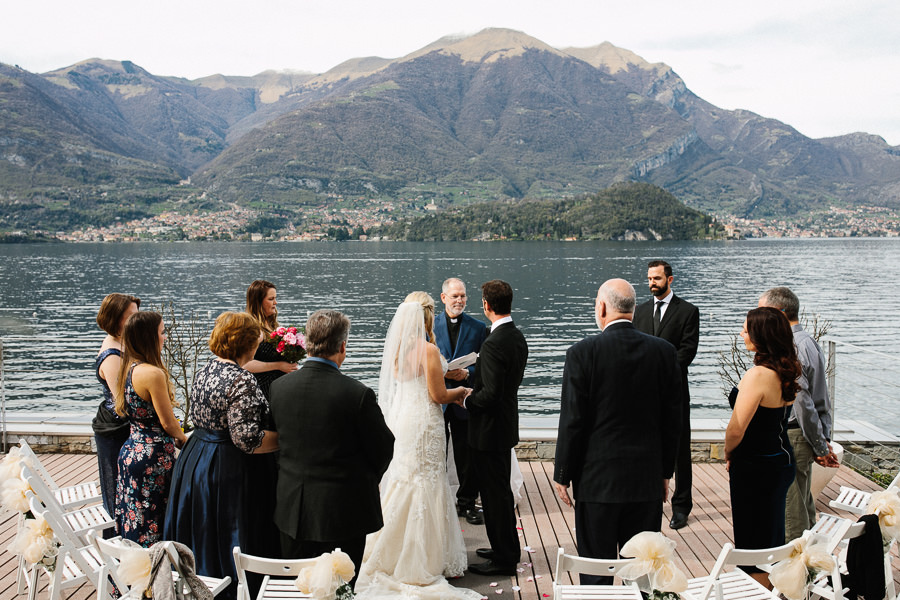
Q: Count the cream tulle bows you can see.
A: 8